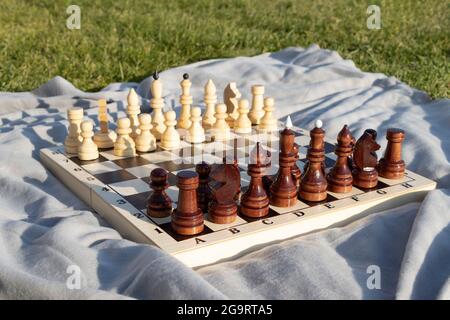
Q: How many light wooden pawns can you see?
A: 8